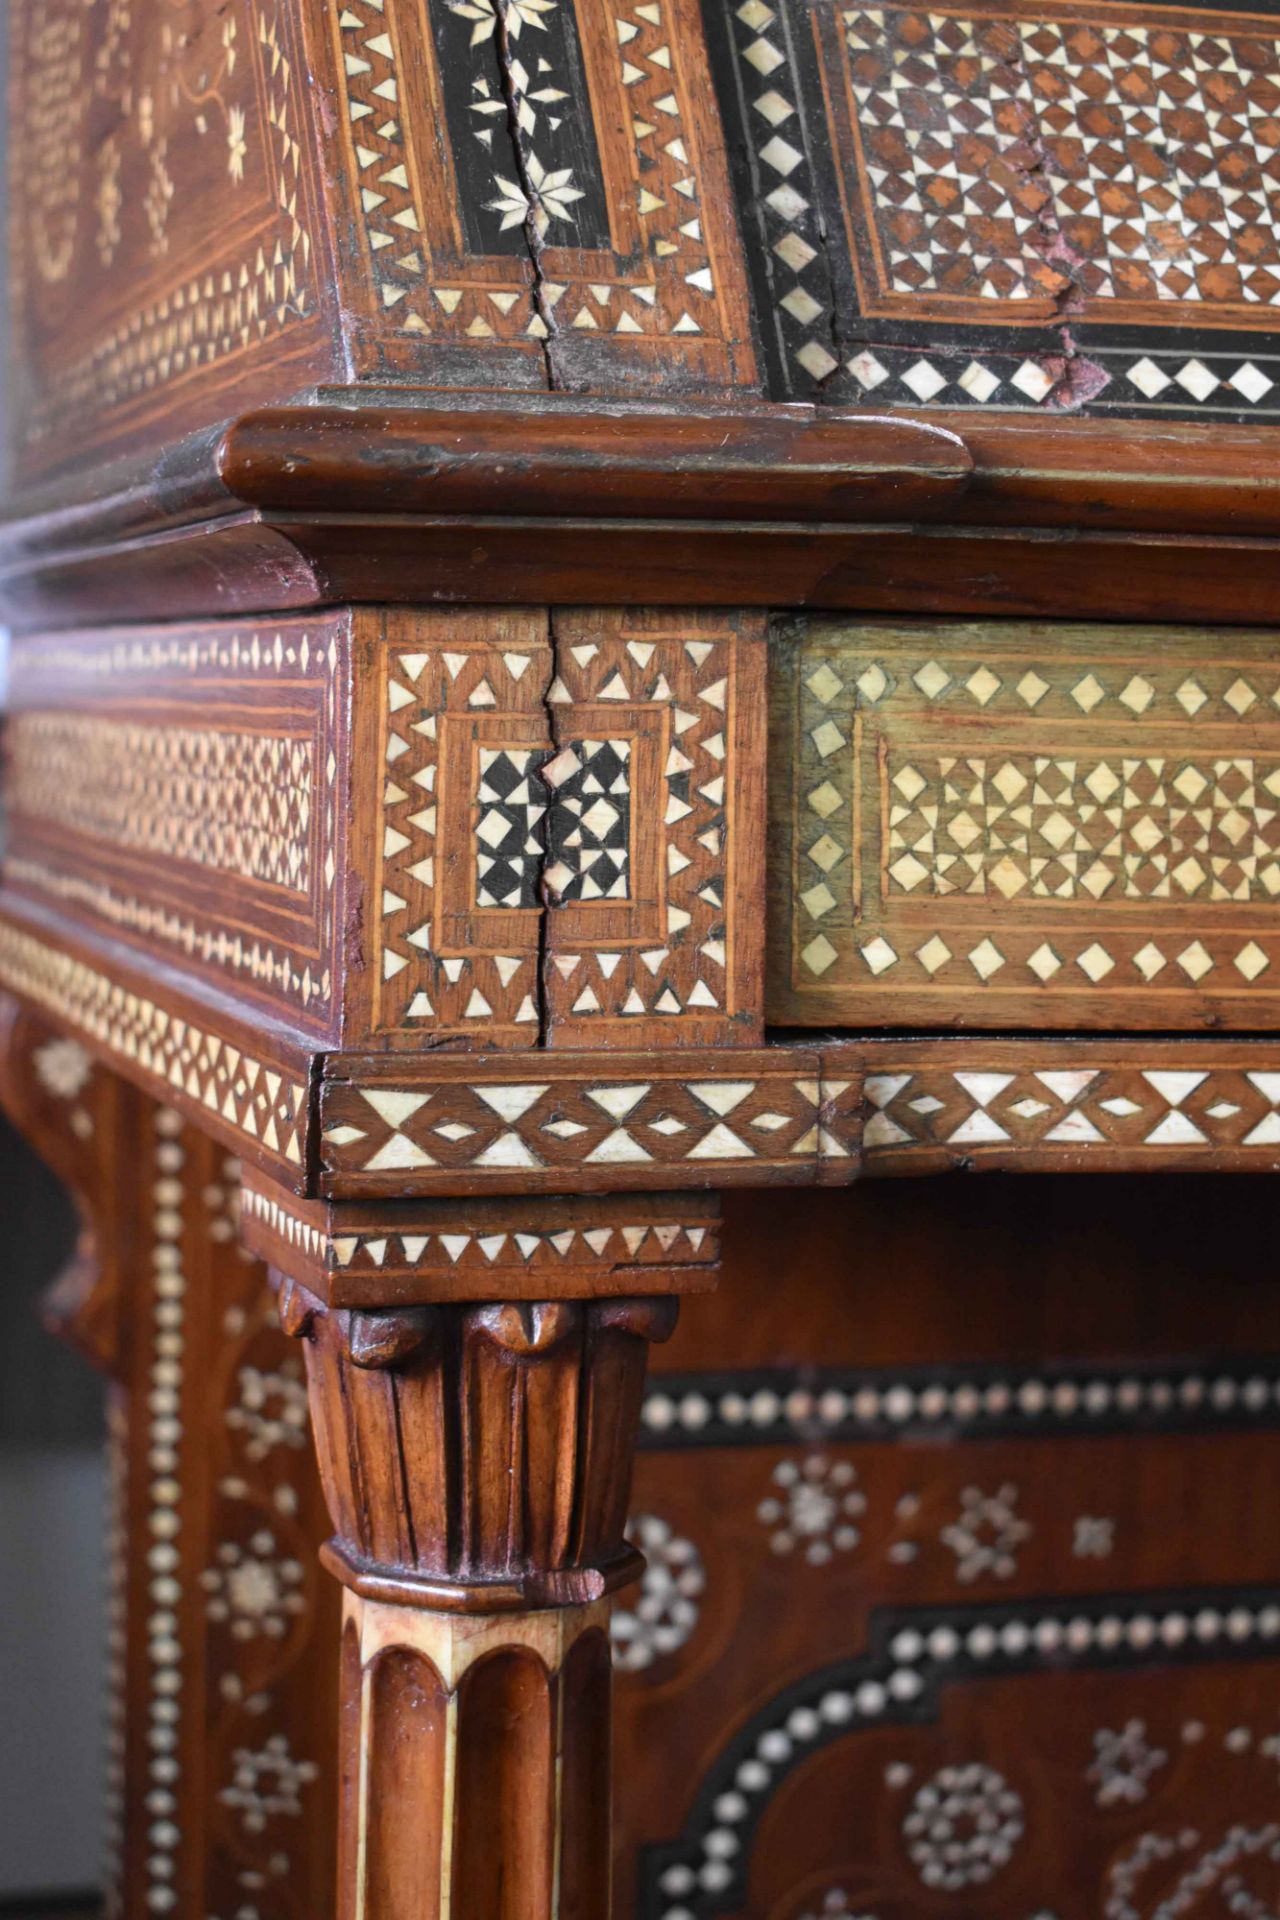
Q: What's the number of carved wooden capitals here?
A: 1